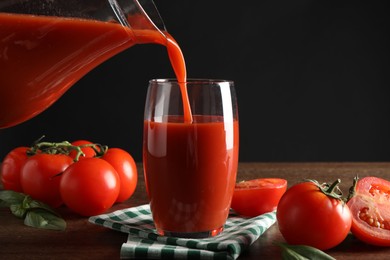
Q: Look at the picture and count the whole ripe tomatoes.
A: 6